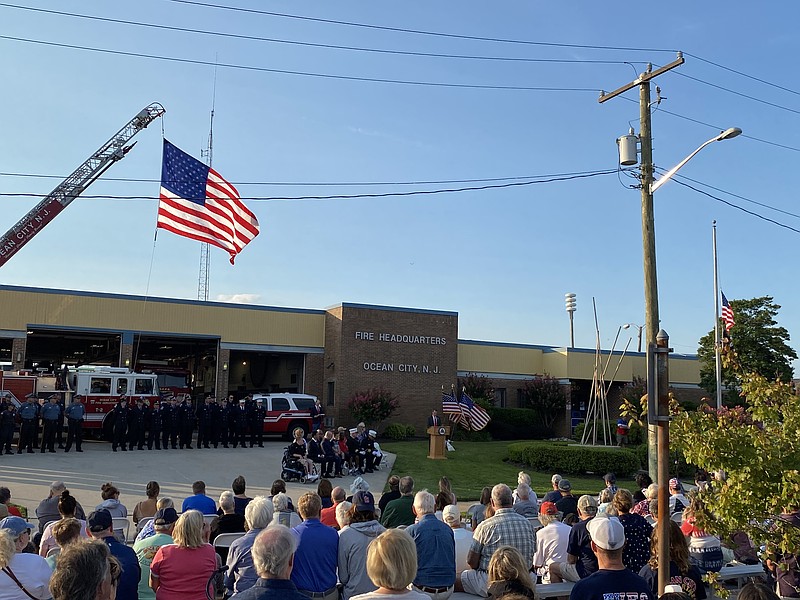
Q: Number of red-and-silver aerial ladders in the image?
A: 1